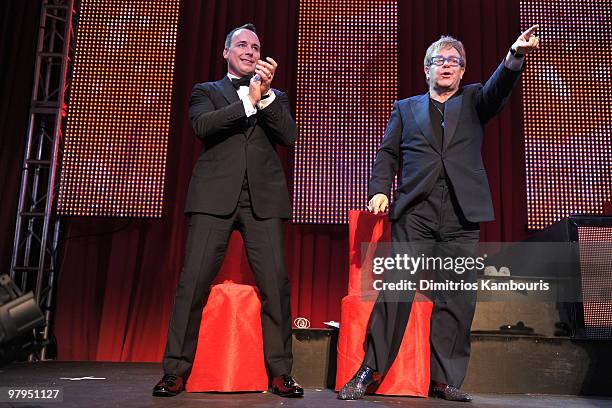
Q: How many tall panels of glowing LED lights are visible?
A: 3